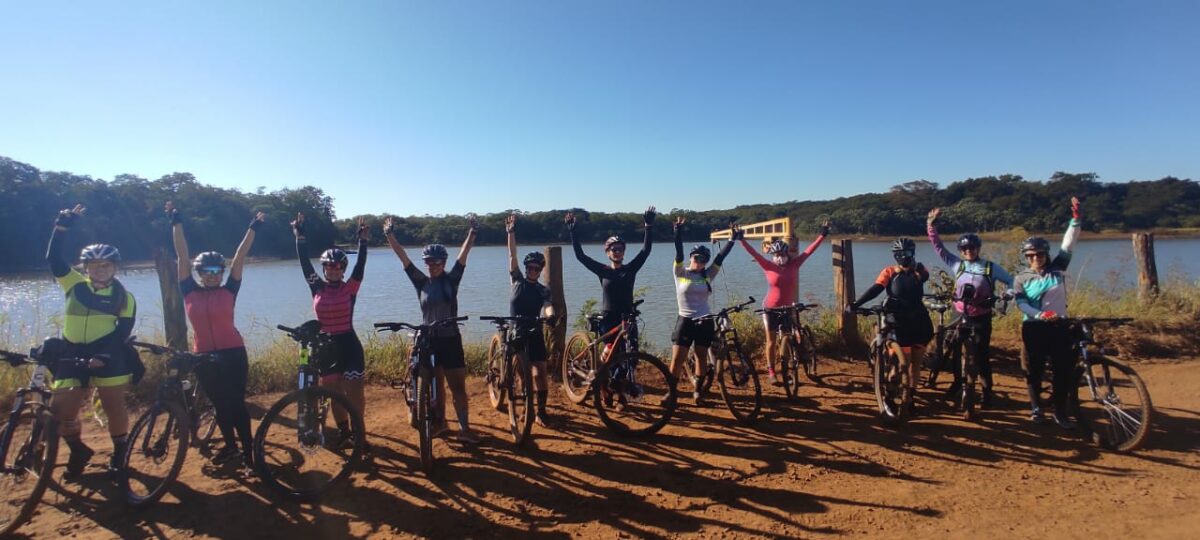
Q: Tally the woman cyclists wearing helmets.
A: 11